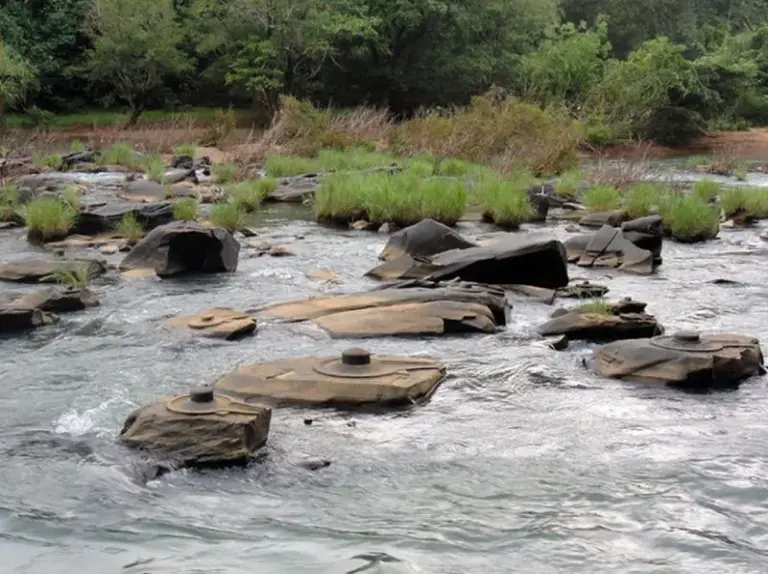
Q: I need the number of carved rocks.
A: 4